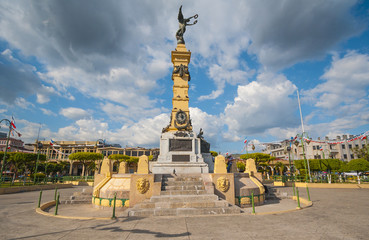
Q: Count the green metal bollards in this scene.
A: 8